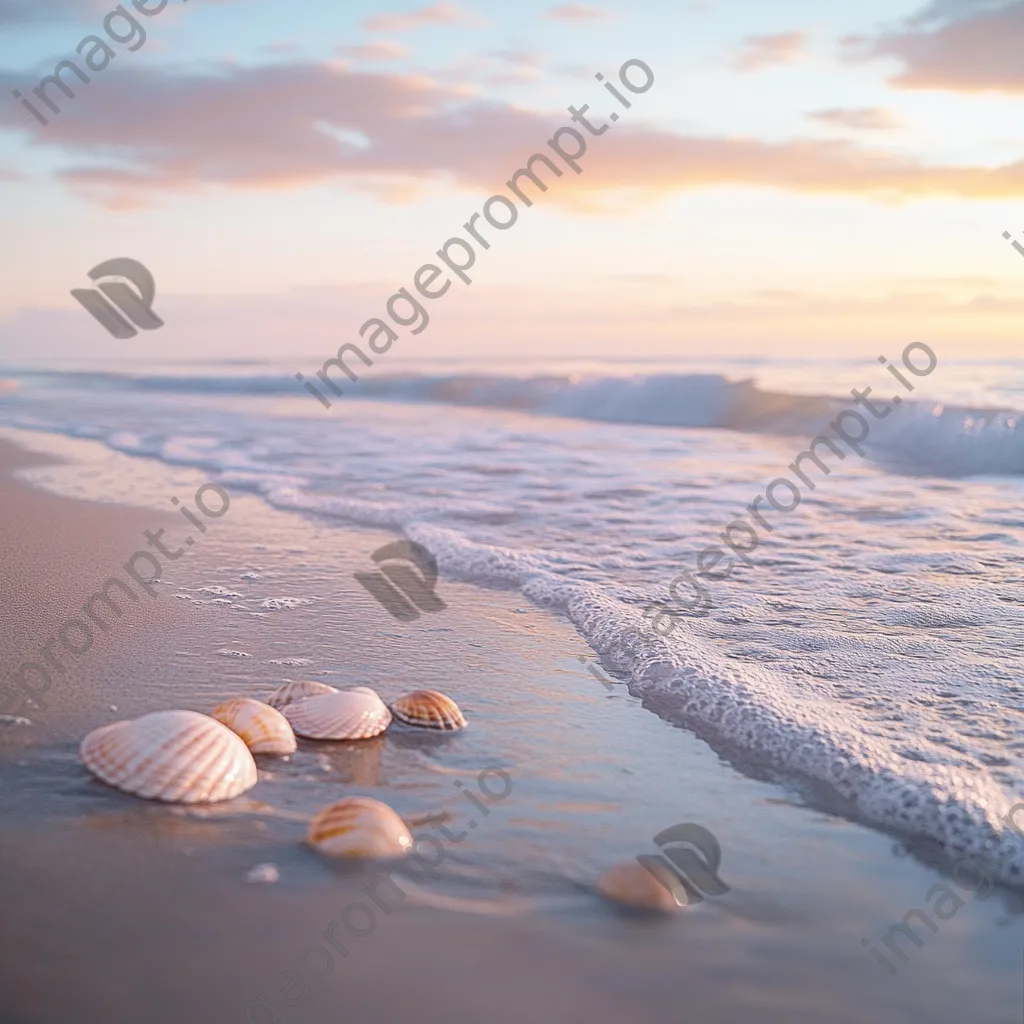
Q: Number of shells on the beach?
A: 7